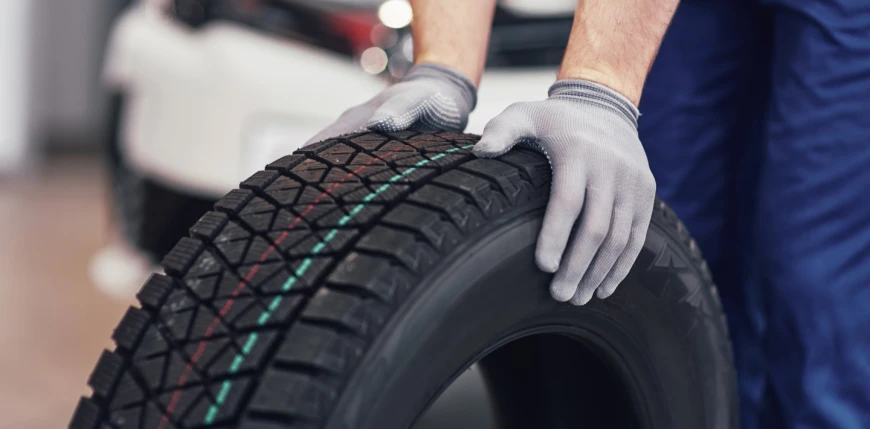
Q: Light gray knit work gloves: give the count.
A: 2